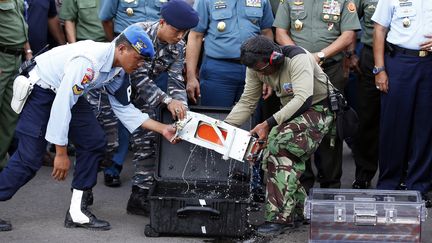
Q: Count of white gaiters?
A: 1